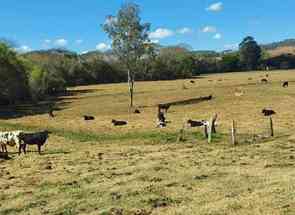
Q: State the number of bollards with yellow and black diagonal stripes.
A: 0